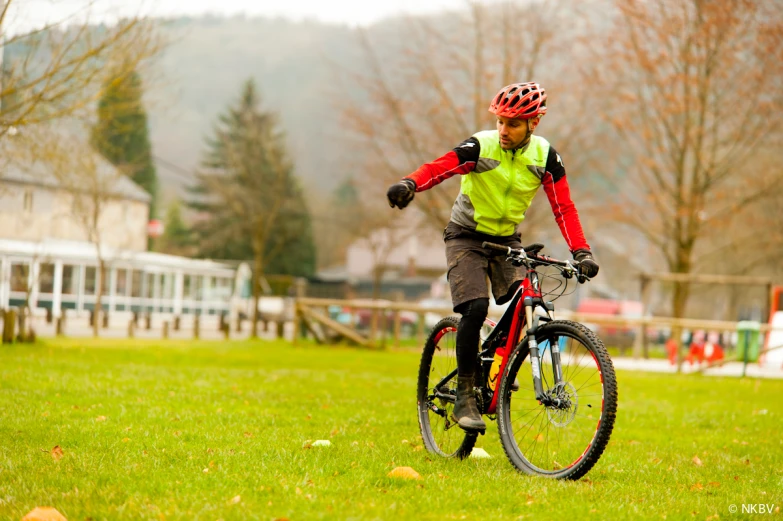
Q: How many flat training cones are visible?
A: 4